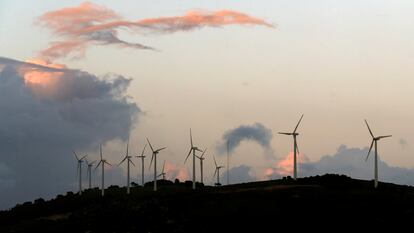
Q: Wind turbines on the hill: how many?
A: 12